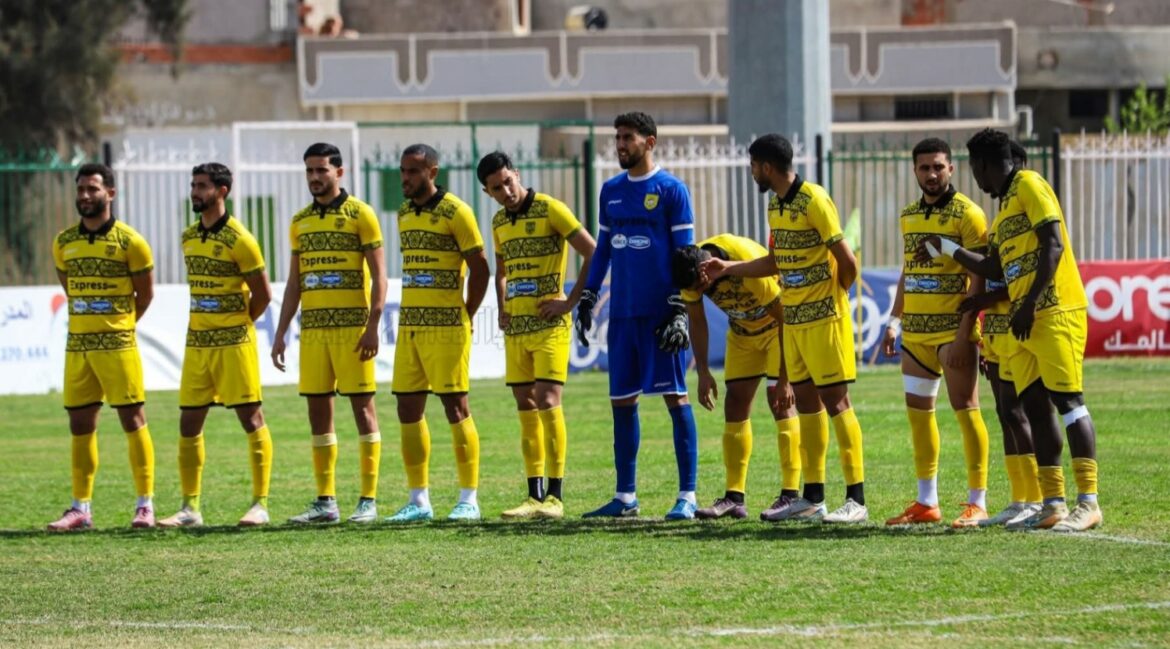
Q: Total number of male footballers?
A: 11